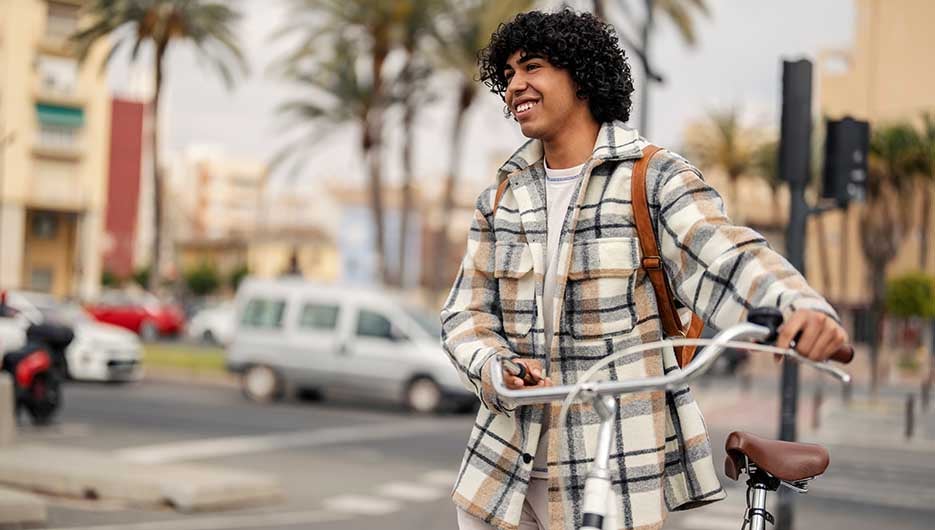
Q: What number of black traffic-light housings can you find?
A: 2